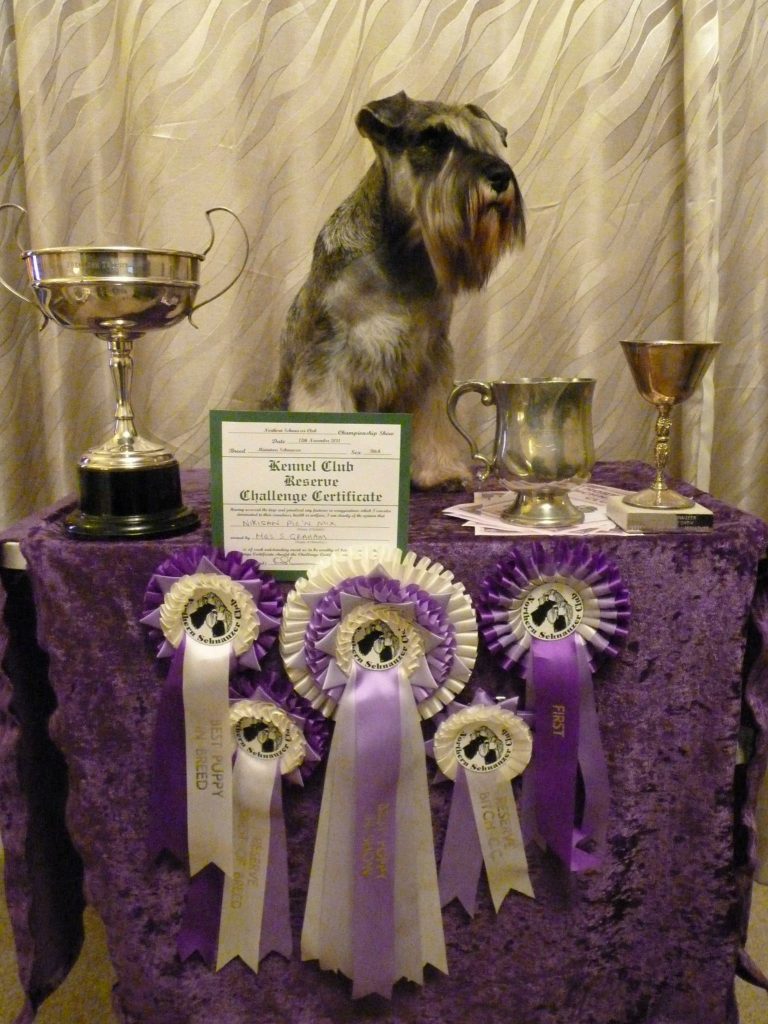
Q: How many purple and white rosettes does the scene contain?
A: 5